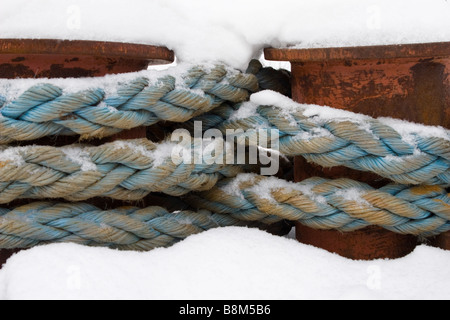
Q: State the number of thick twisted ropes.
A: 5